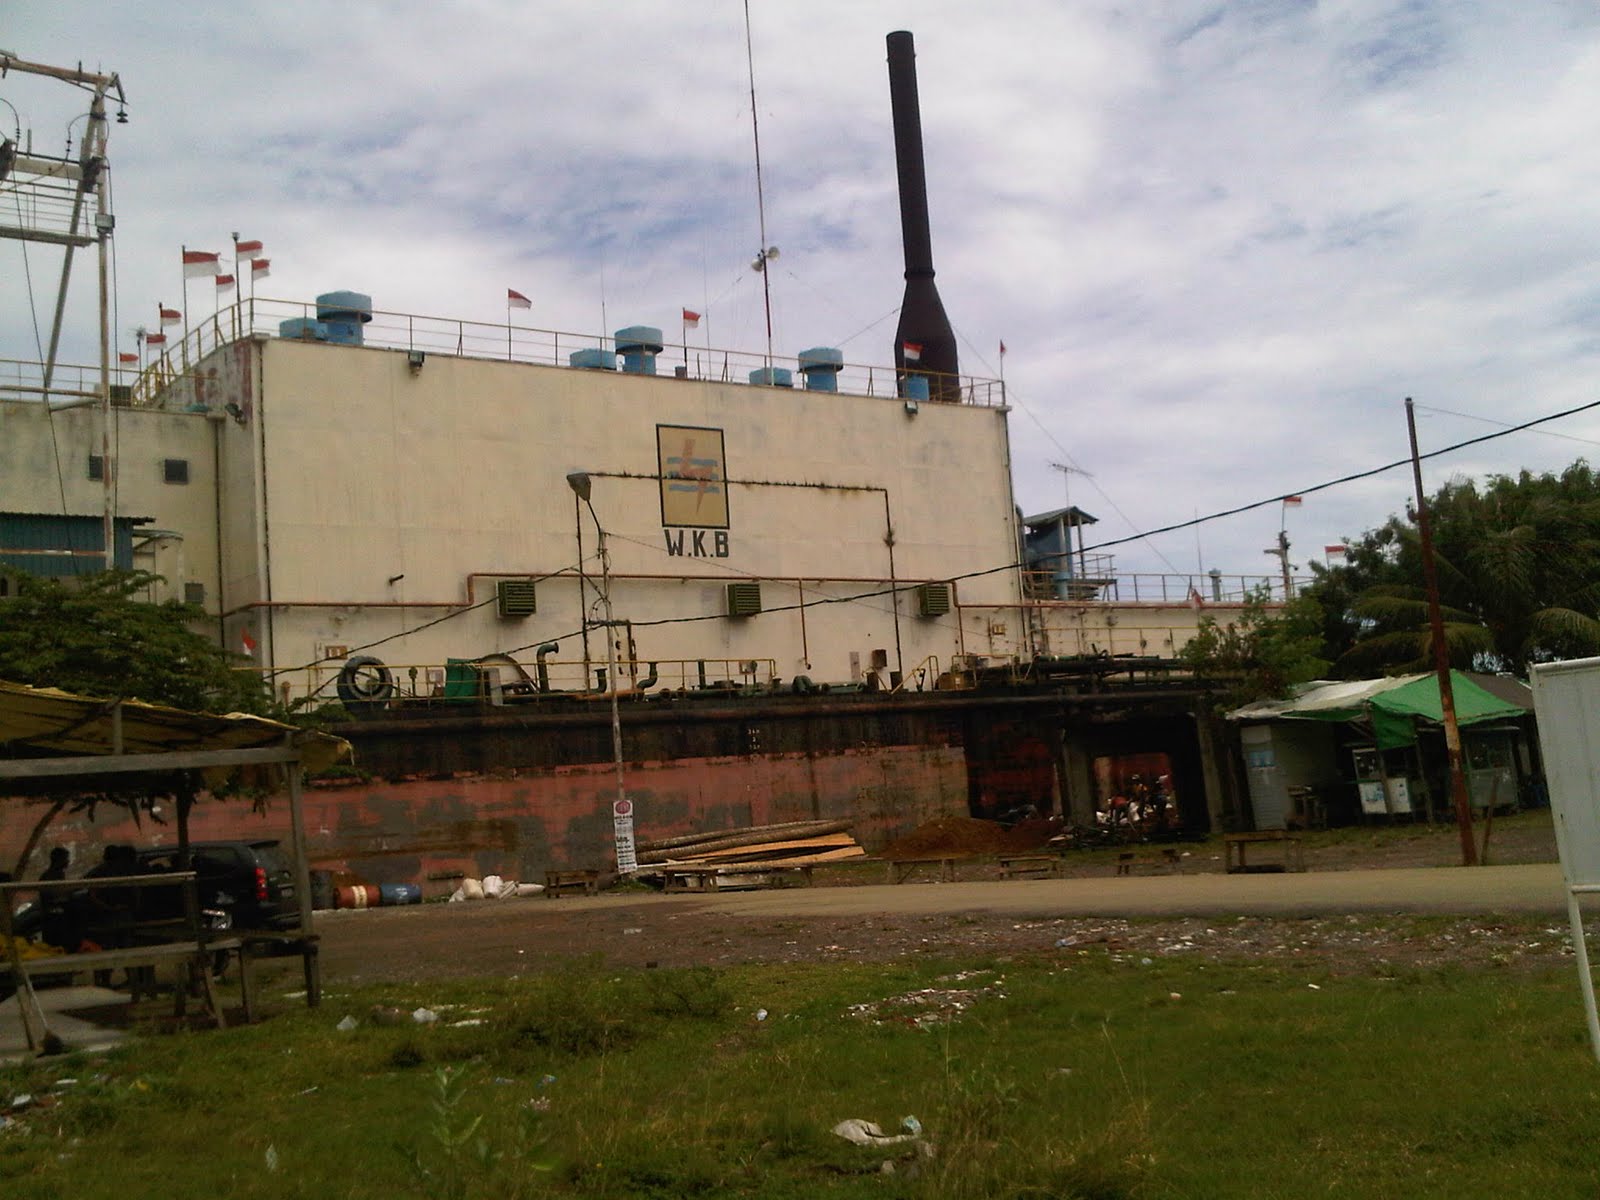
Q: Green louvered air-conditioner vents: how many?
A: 3